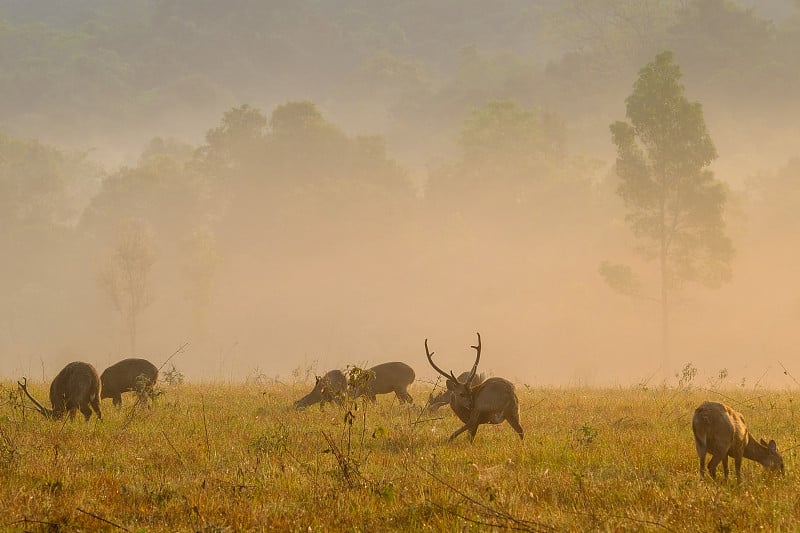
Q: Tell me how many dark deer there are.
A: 7